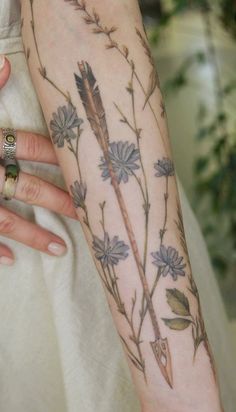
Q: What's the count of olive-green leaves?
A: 2